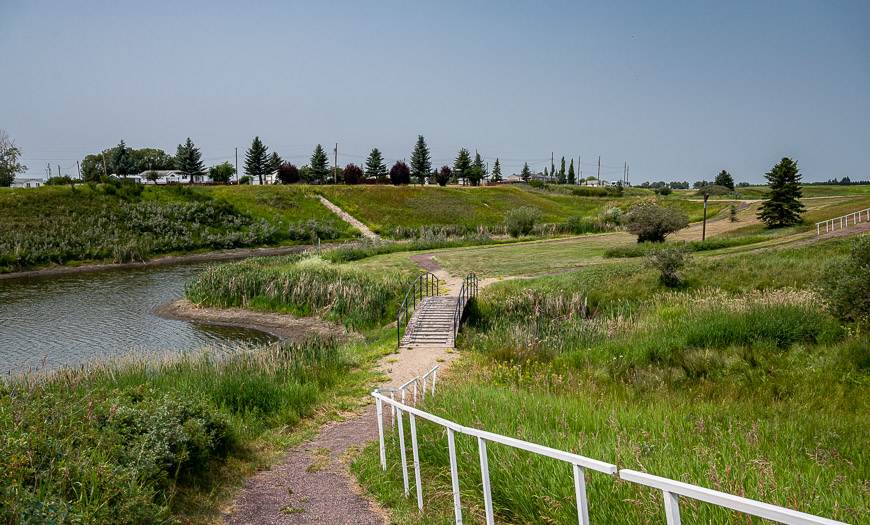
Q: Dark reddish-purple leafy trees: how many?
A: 4